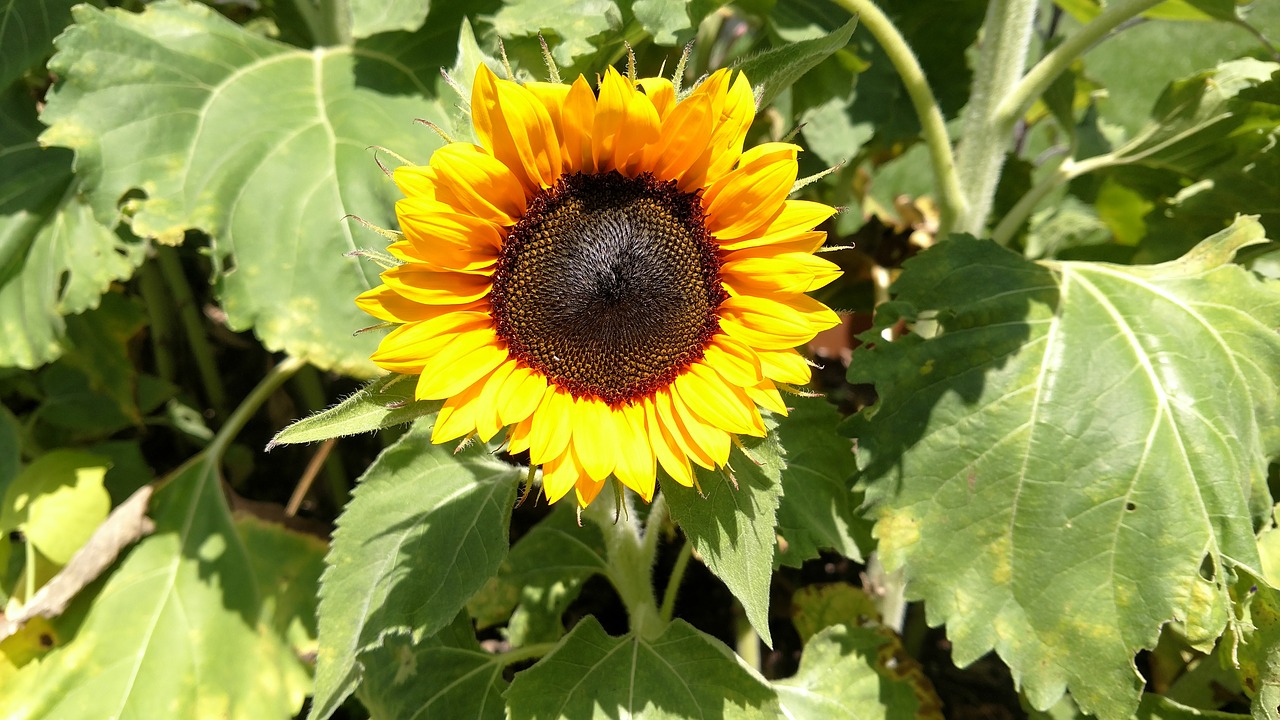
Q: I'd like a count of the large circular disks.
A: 1